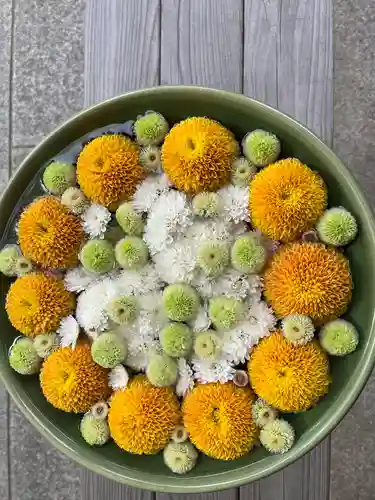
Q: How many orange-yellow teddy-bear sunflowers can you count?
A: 10